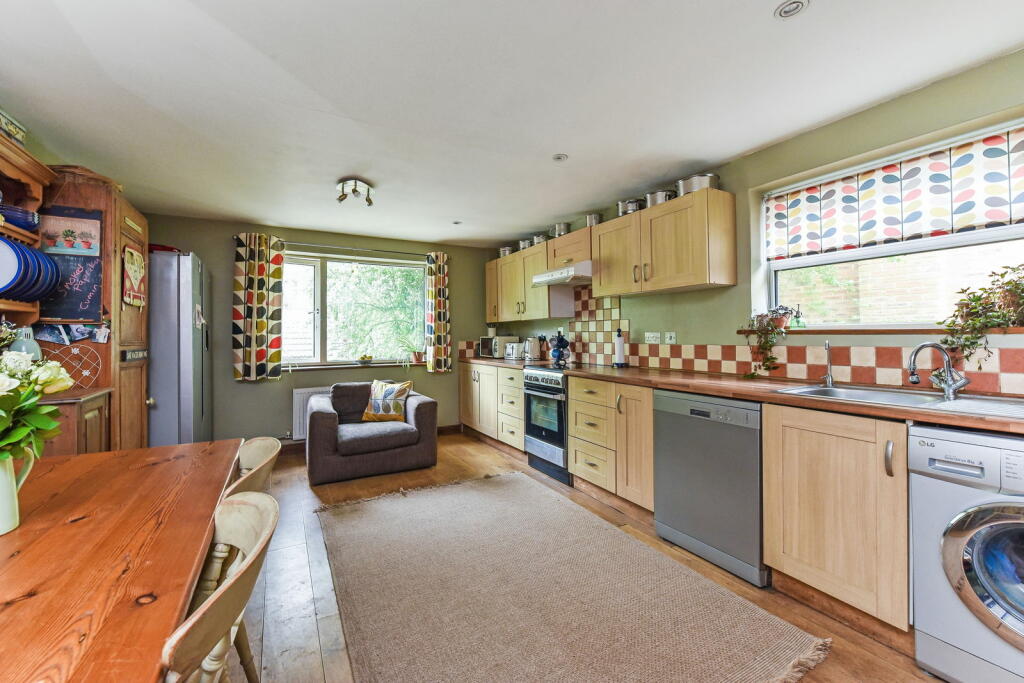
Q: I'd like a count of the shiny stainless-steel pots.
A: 8